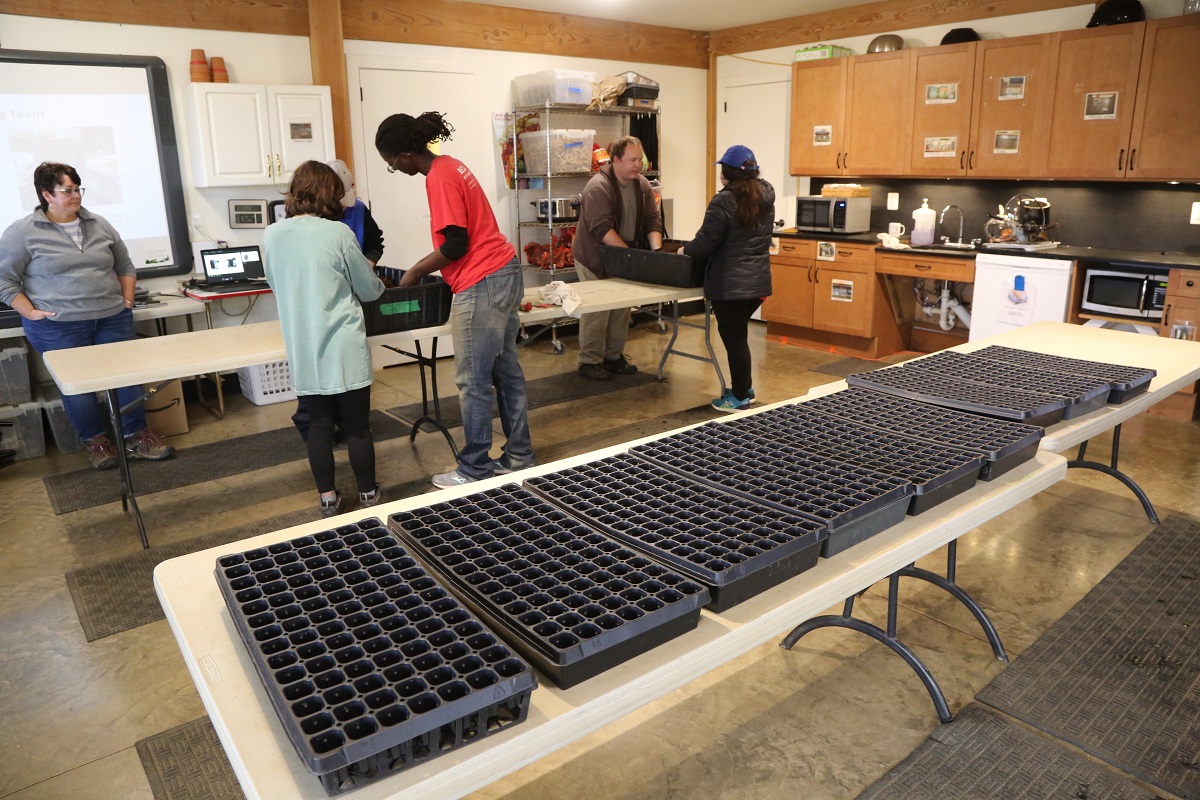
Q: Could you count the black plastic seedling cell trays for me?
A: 9